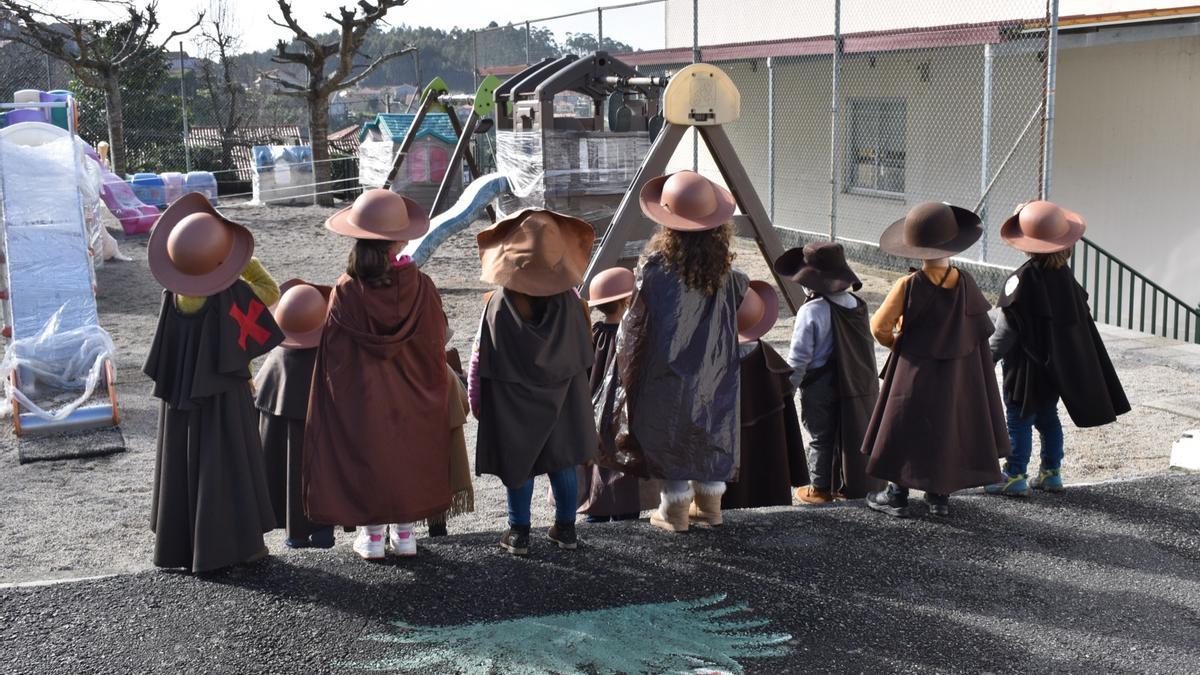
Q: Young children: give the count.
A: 11